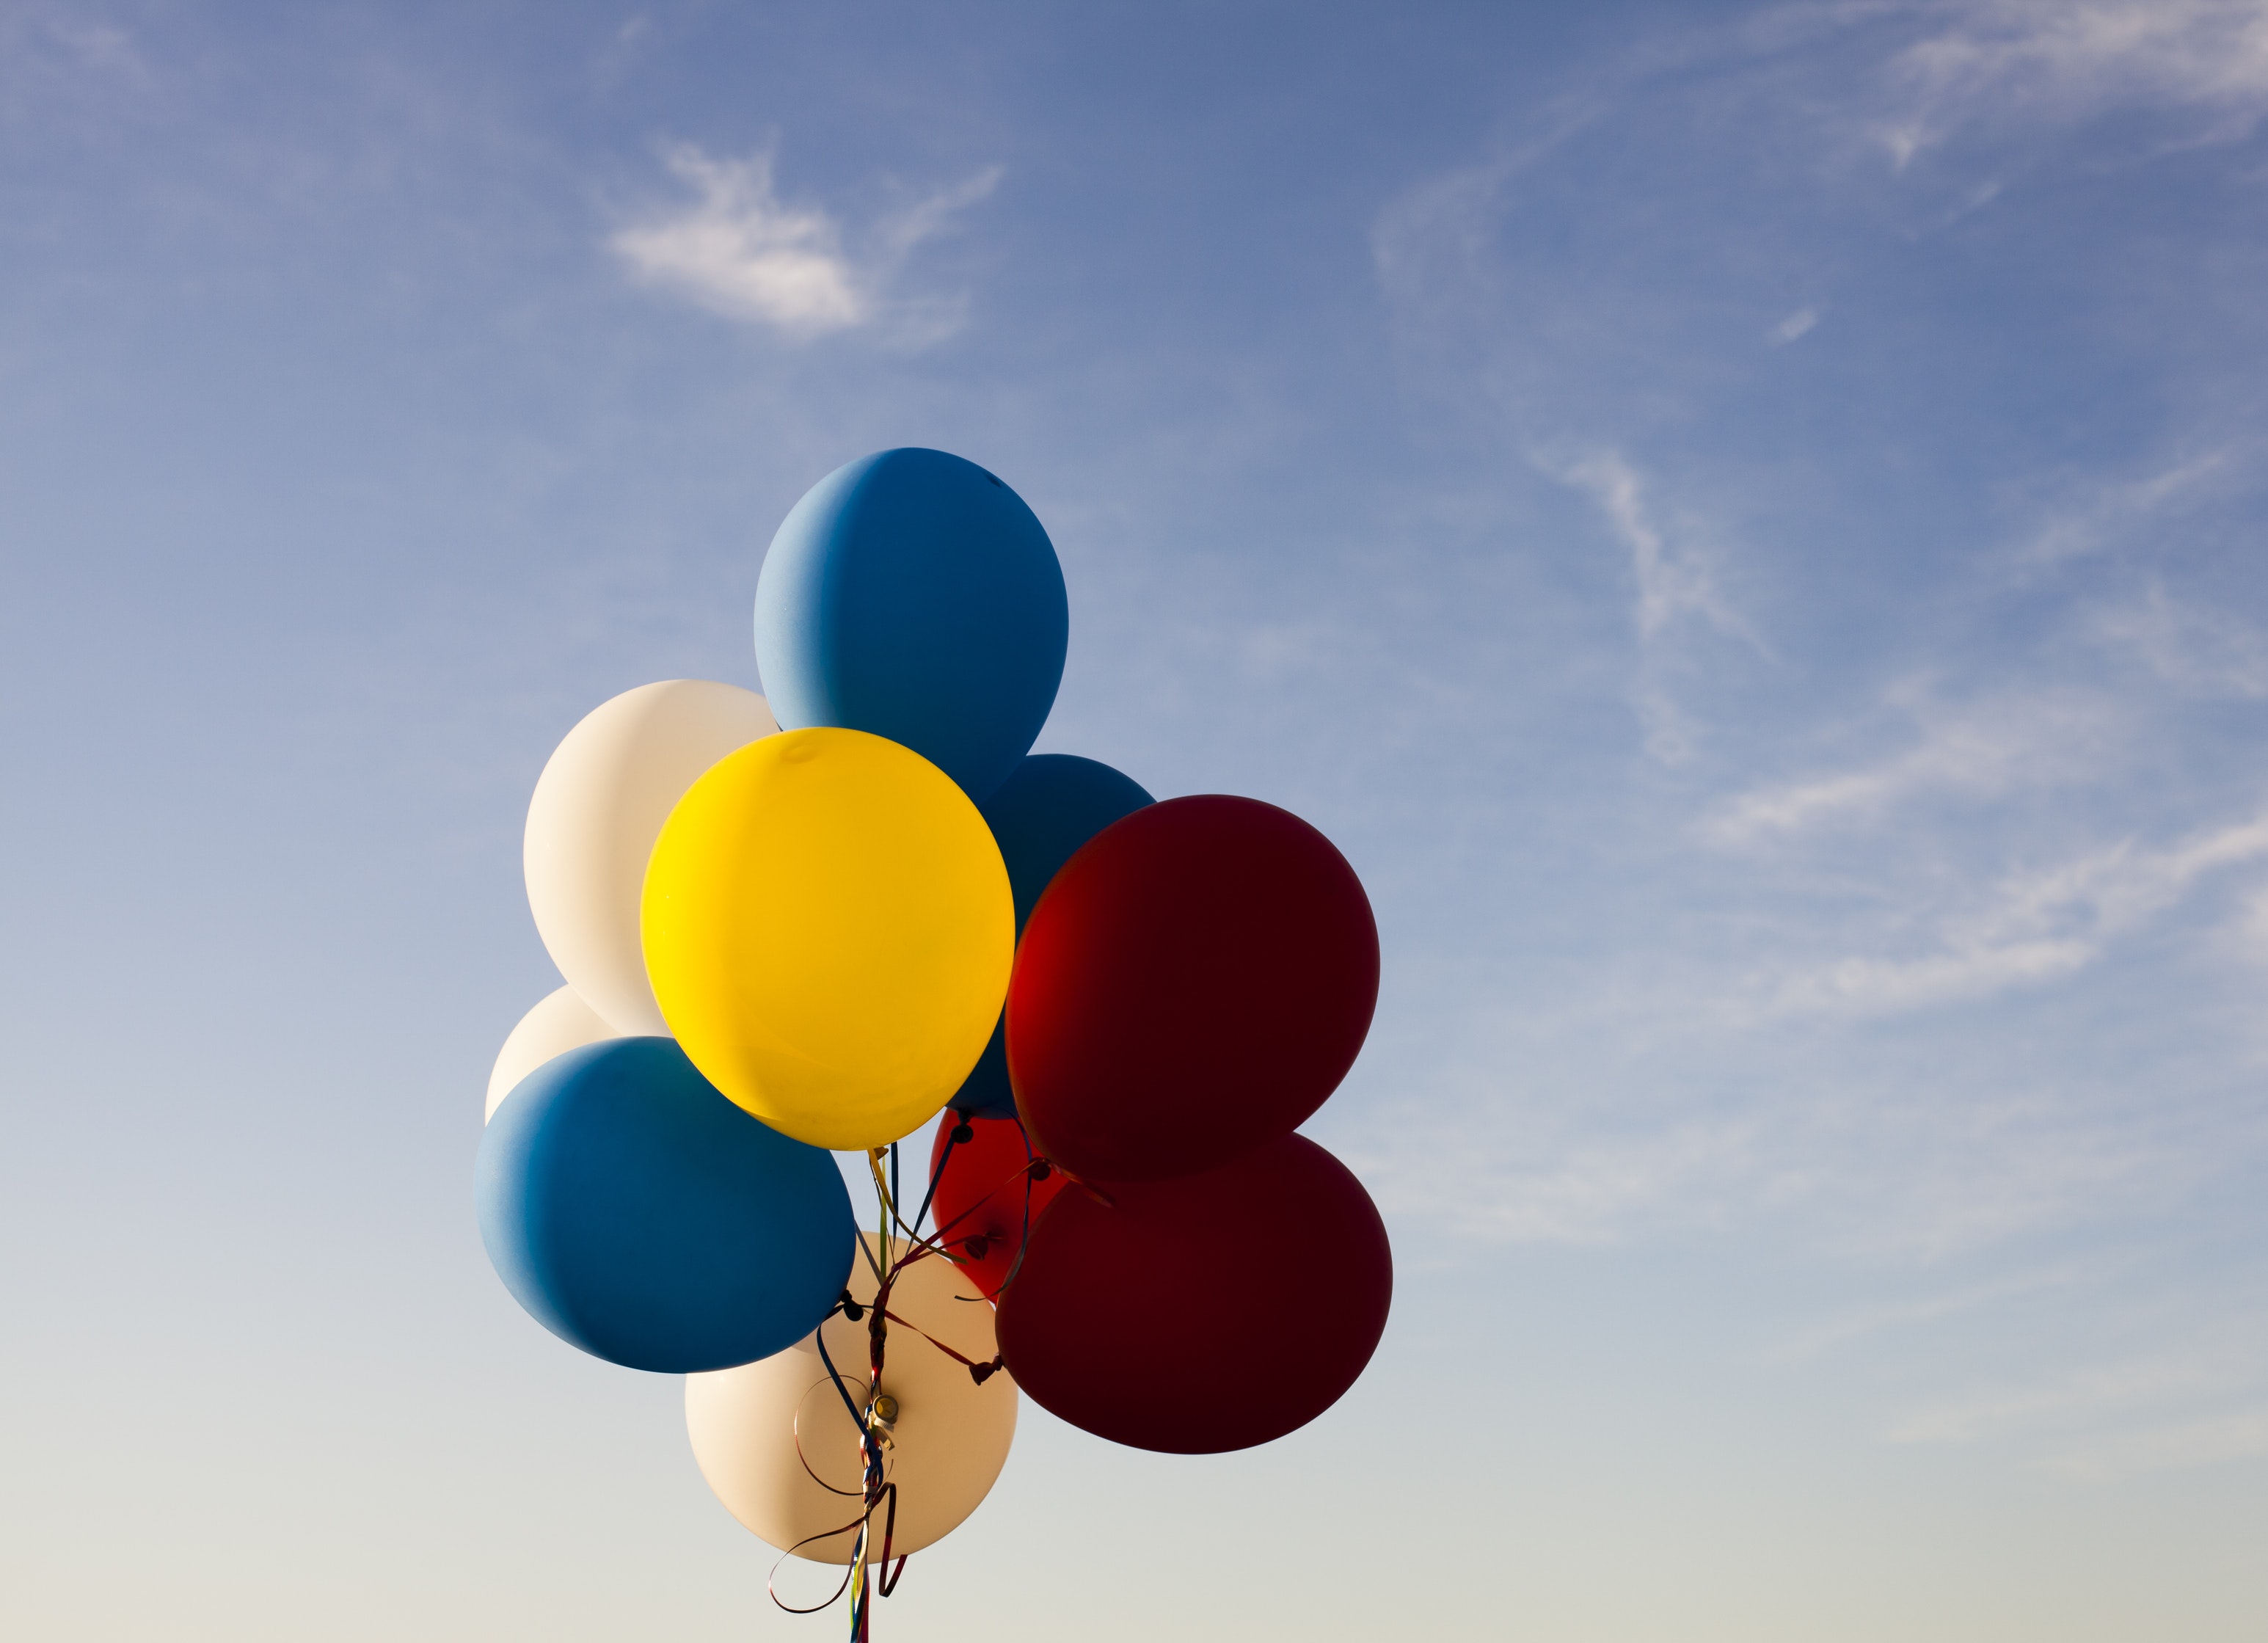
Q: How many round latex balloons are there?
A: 10